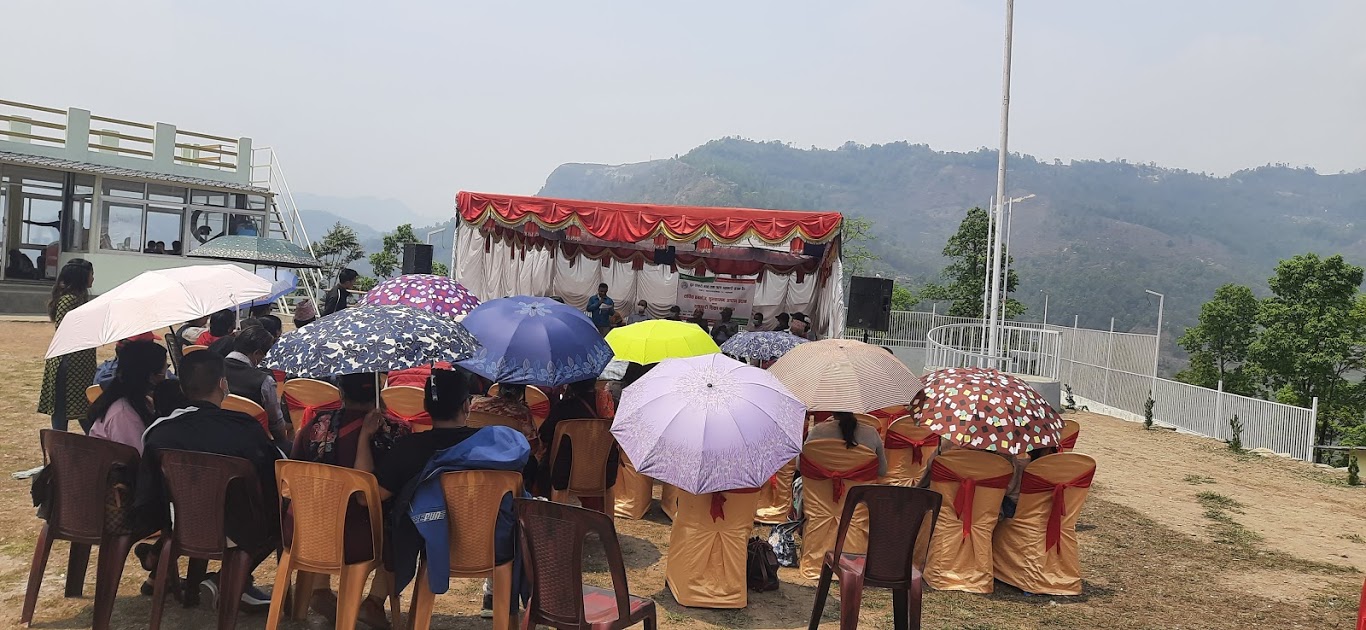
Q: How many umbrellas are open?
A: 11